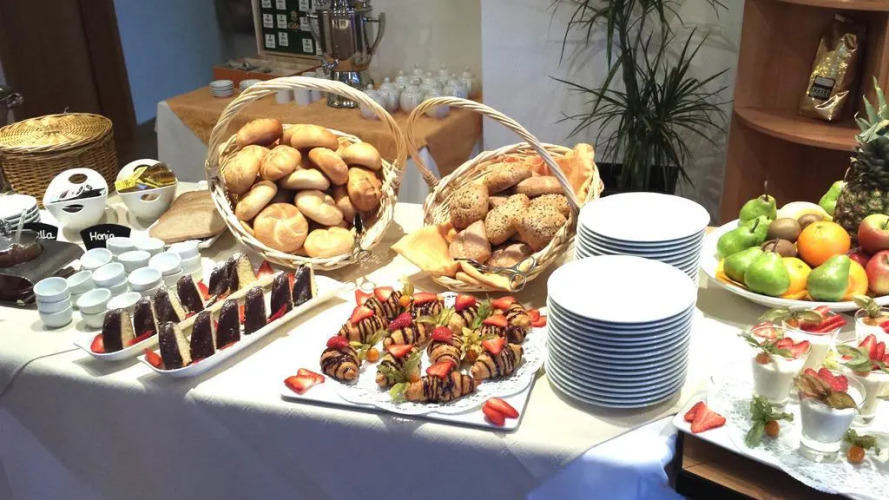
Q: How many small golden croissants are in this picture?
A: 12